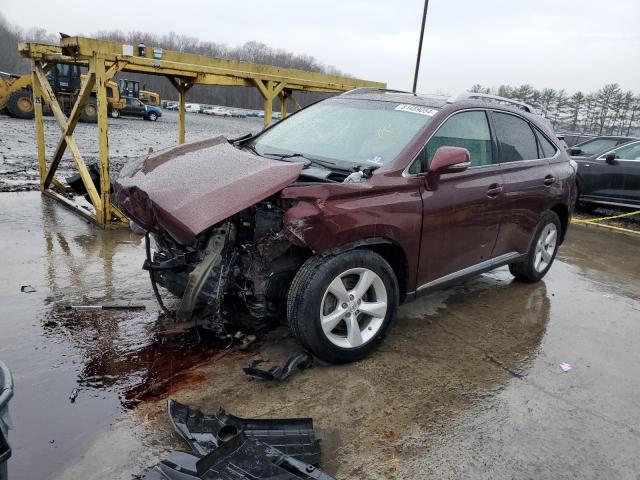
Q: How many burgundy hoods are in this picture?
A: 1